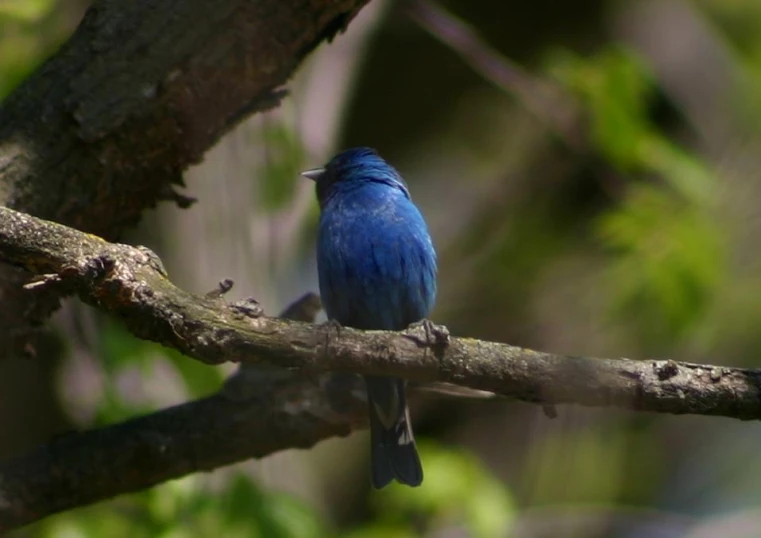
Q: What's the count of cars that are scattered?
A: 0